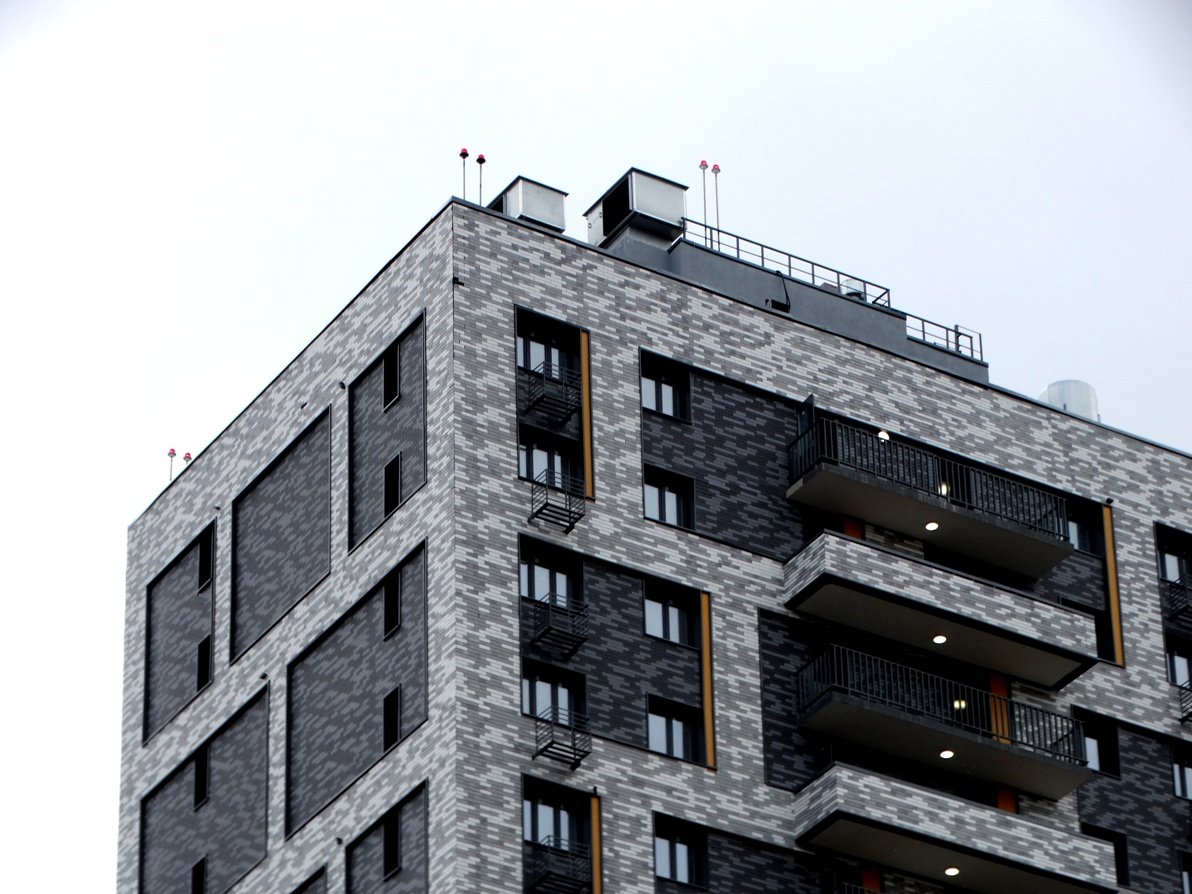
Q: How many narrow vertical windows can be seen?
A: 9